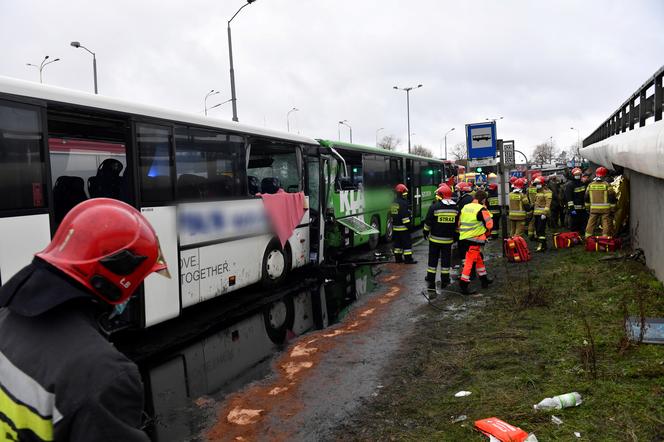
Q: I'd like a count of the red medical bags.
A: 3